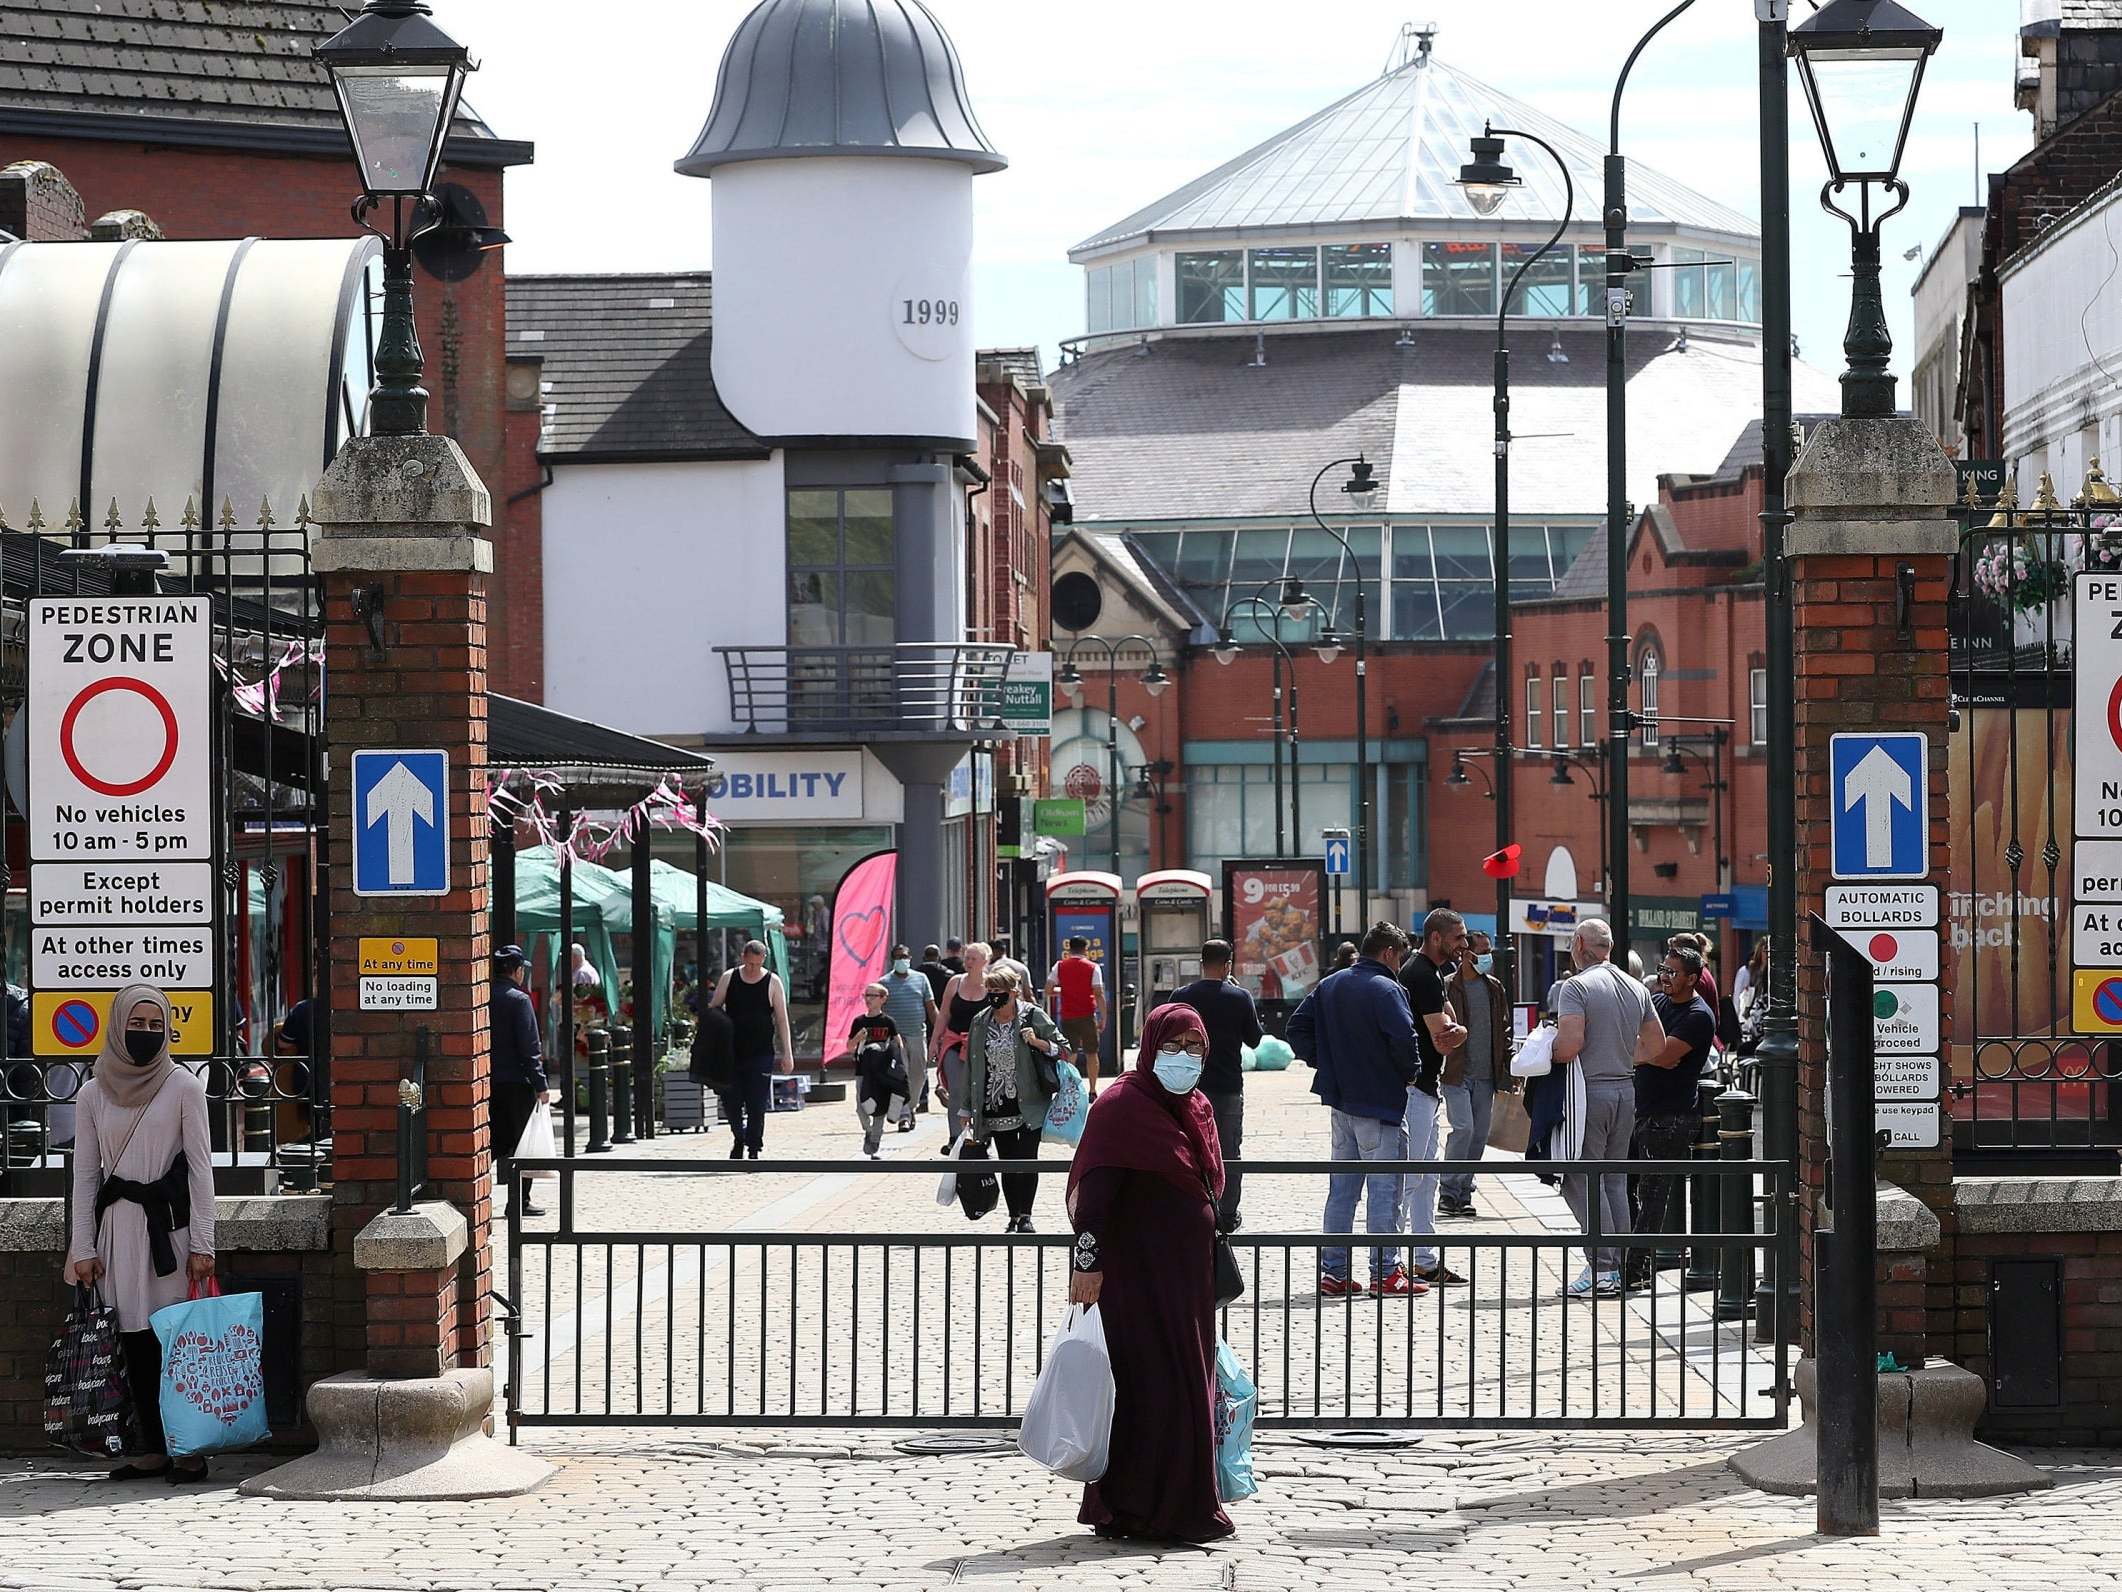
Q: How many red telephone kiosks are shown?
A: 2